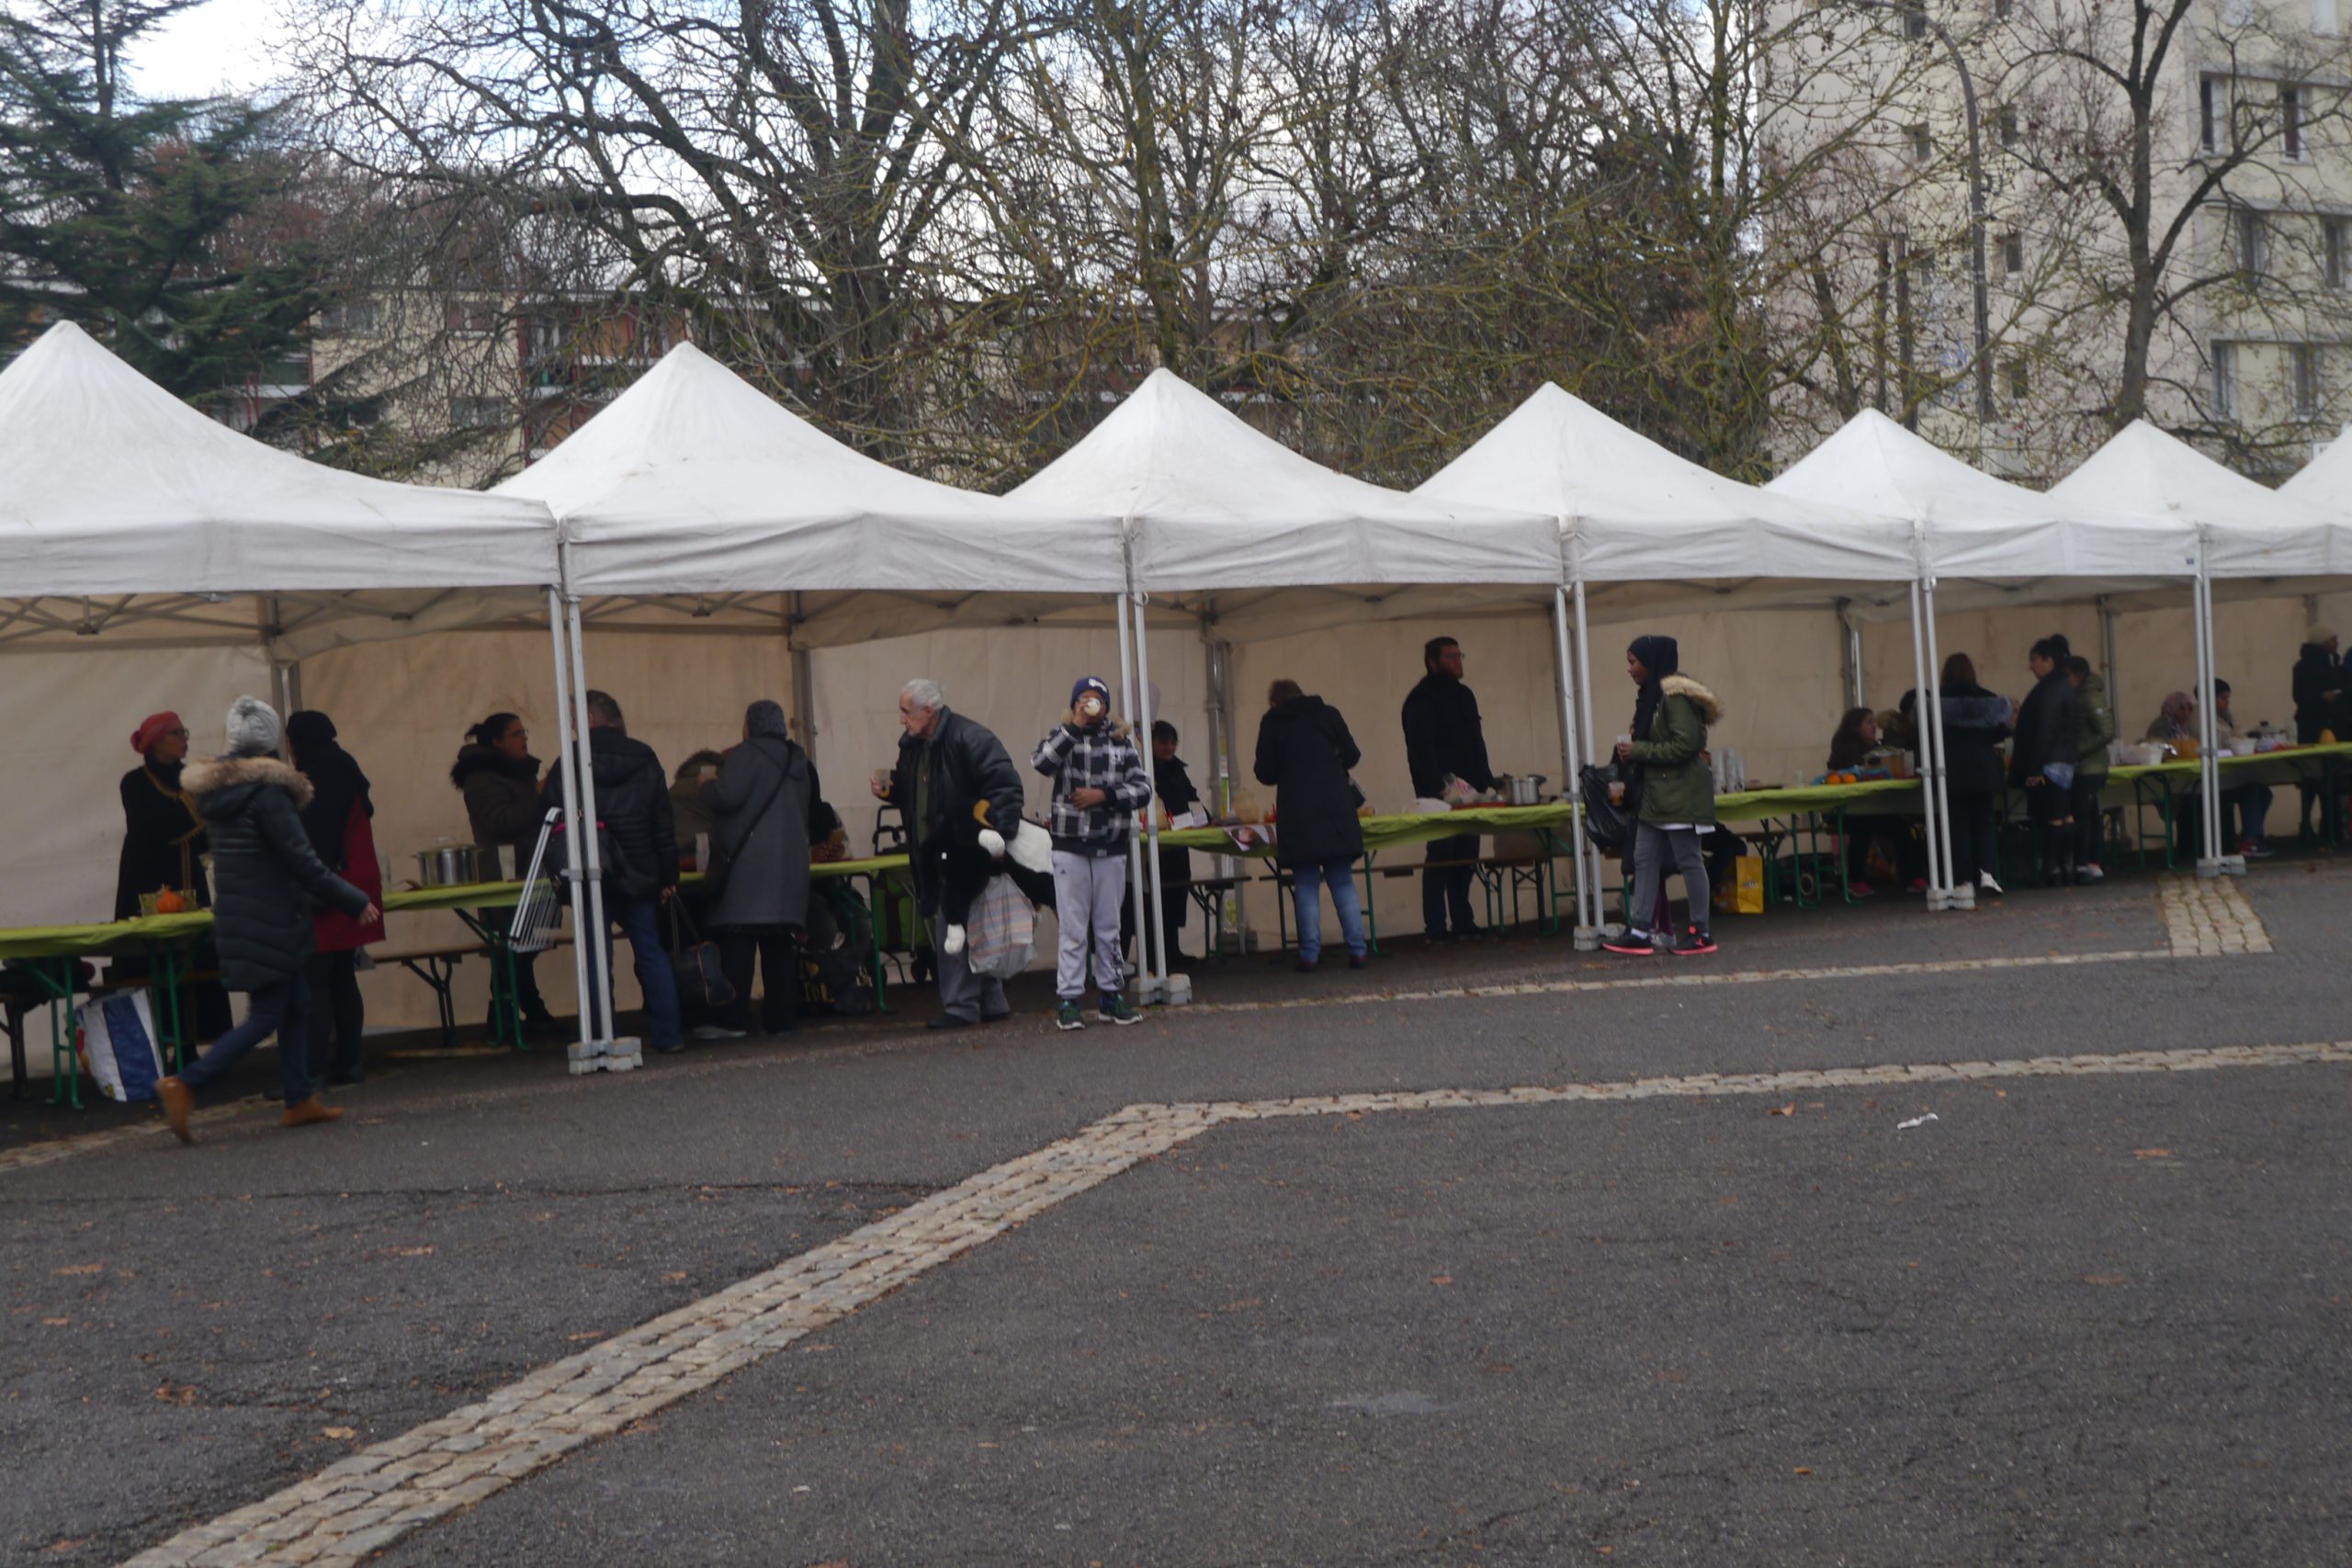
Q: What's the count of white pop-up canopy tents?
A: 7